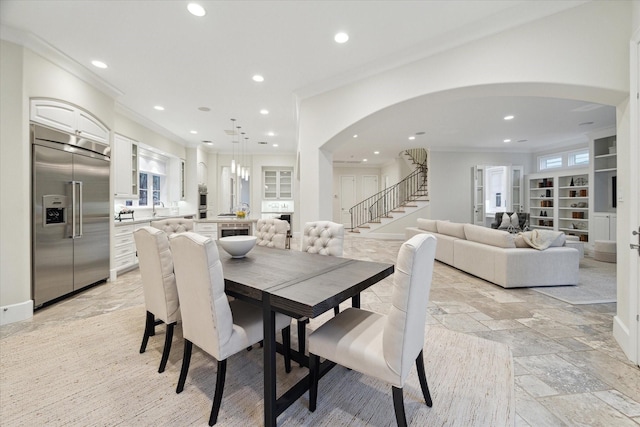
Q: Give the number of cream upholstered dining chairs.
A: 6